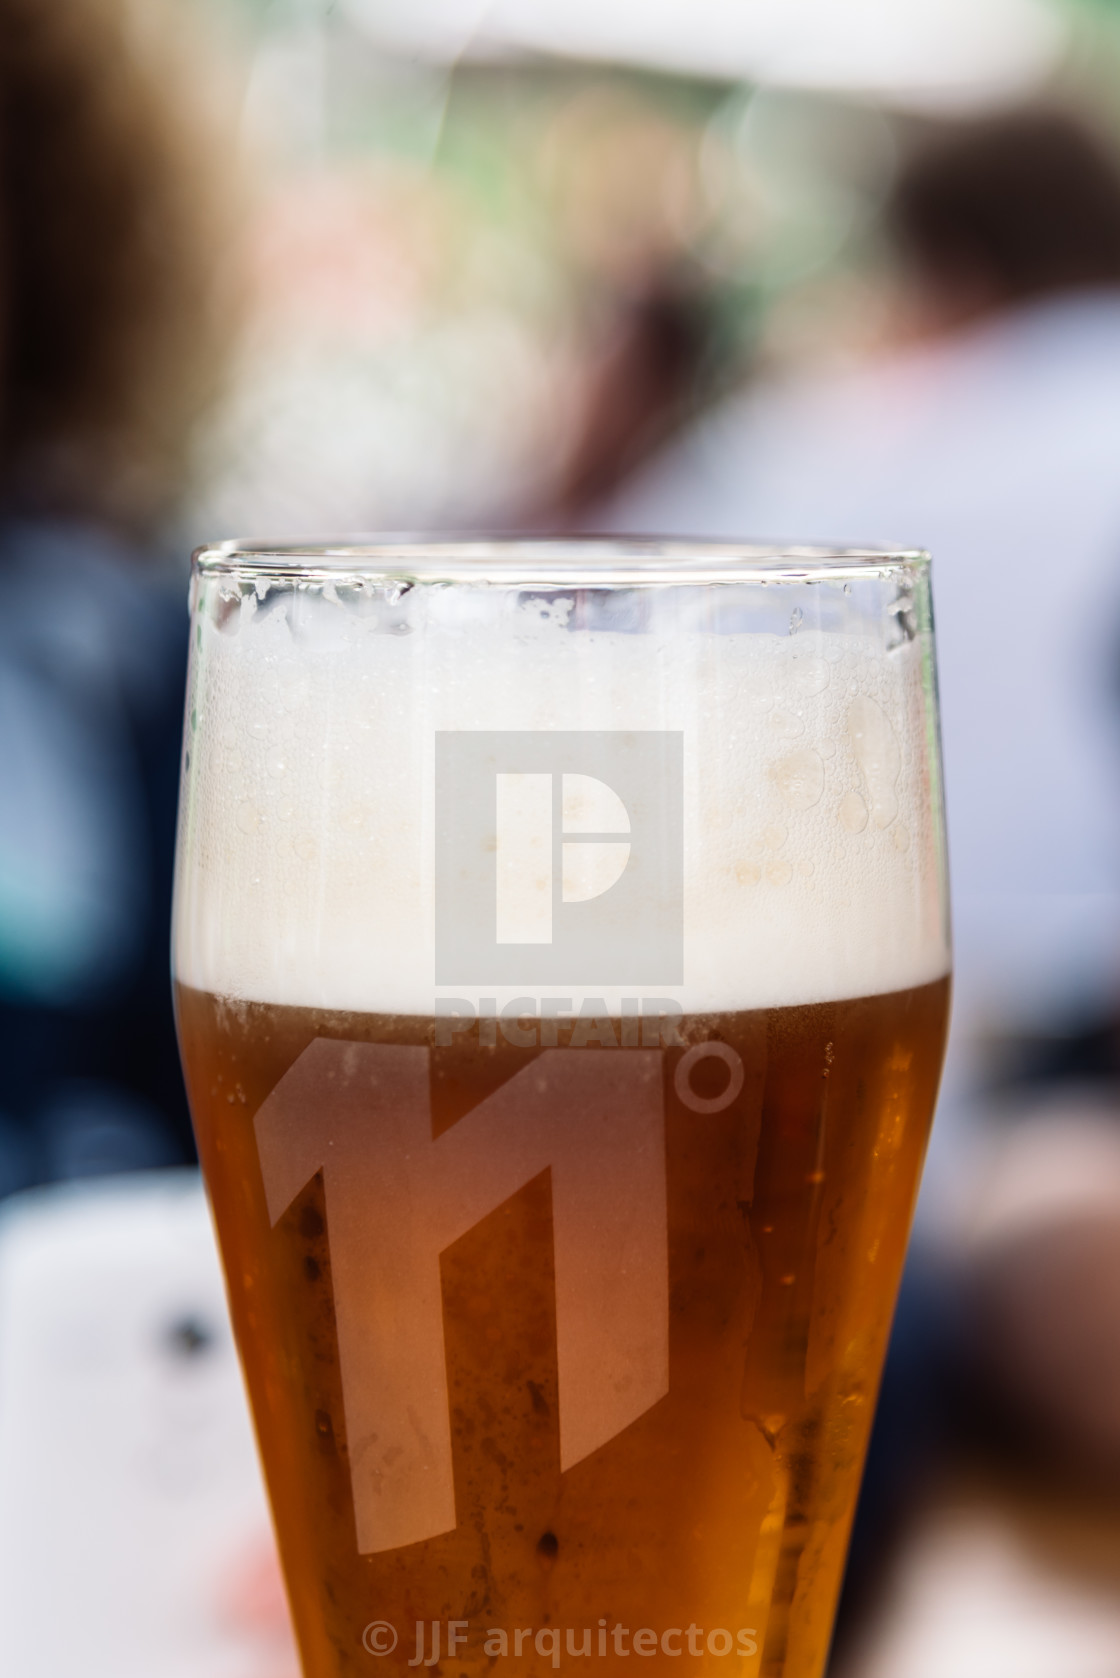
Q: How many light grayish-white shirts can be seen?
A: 1